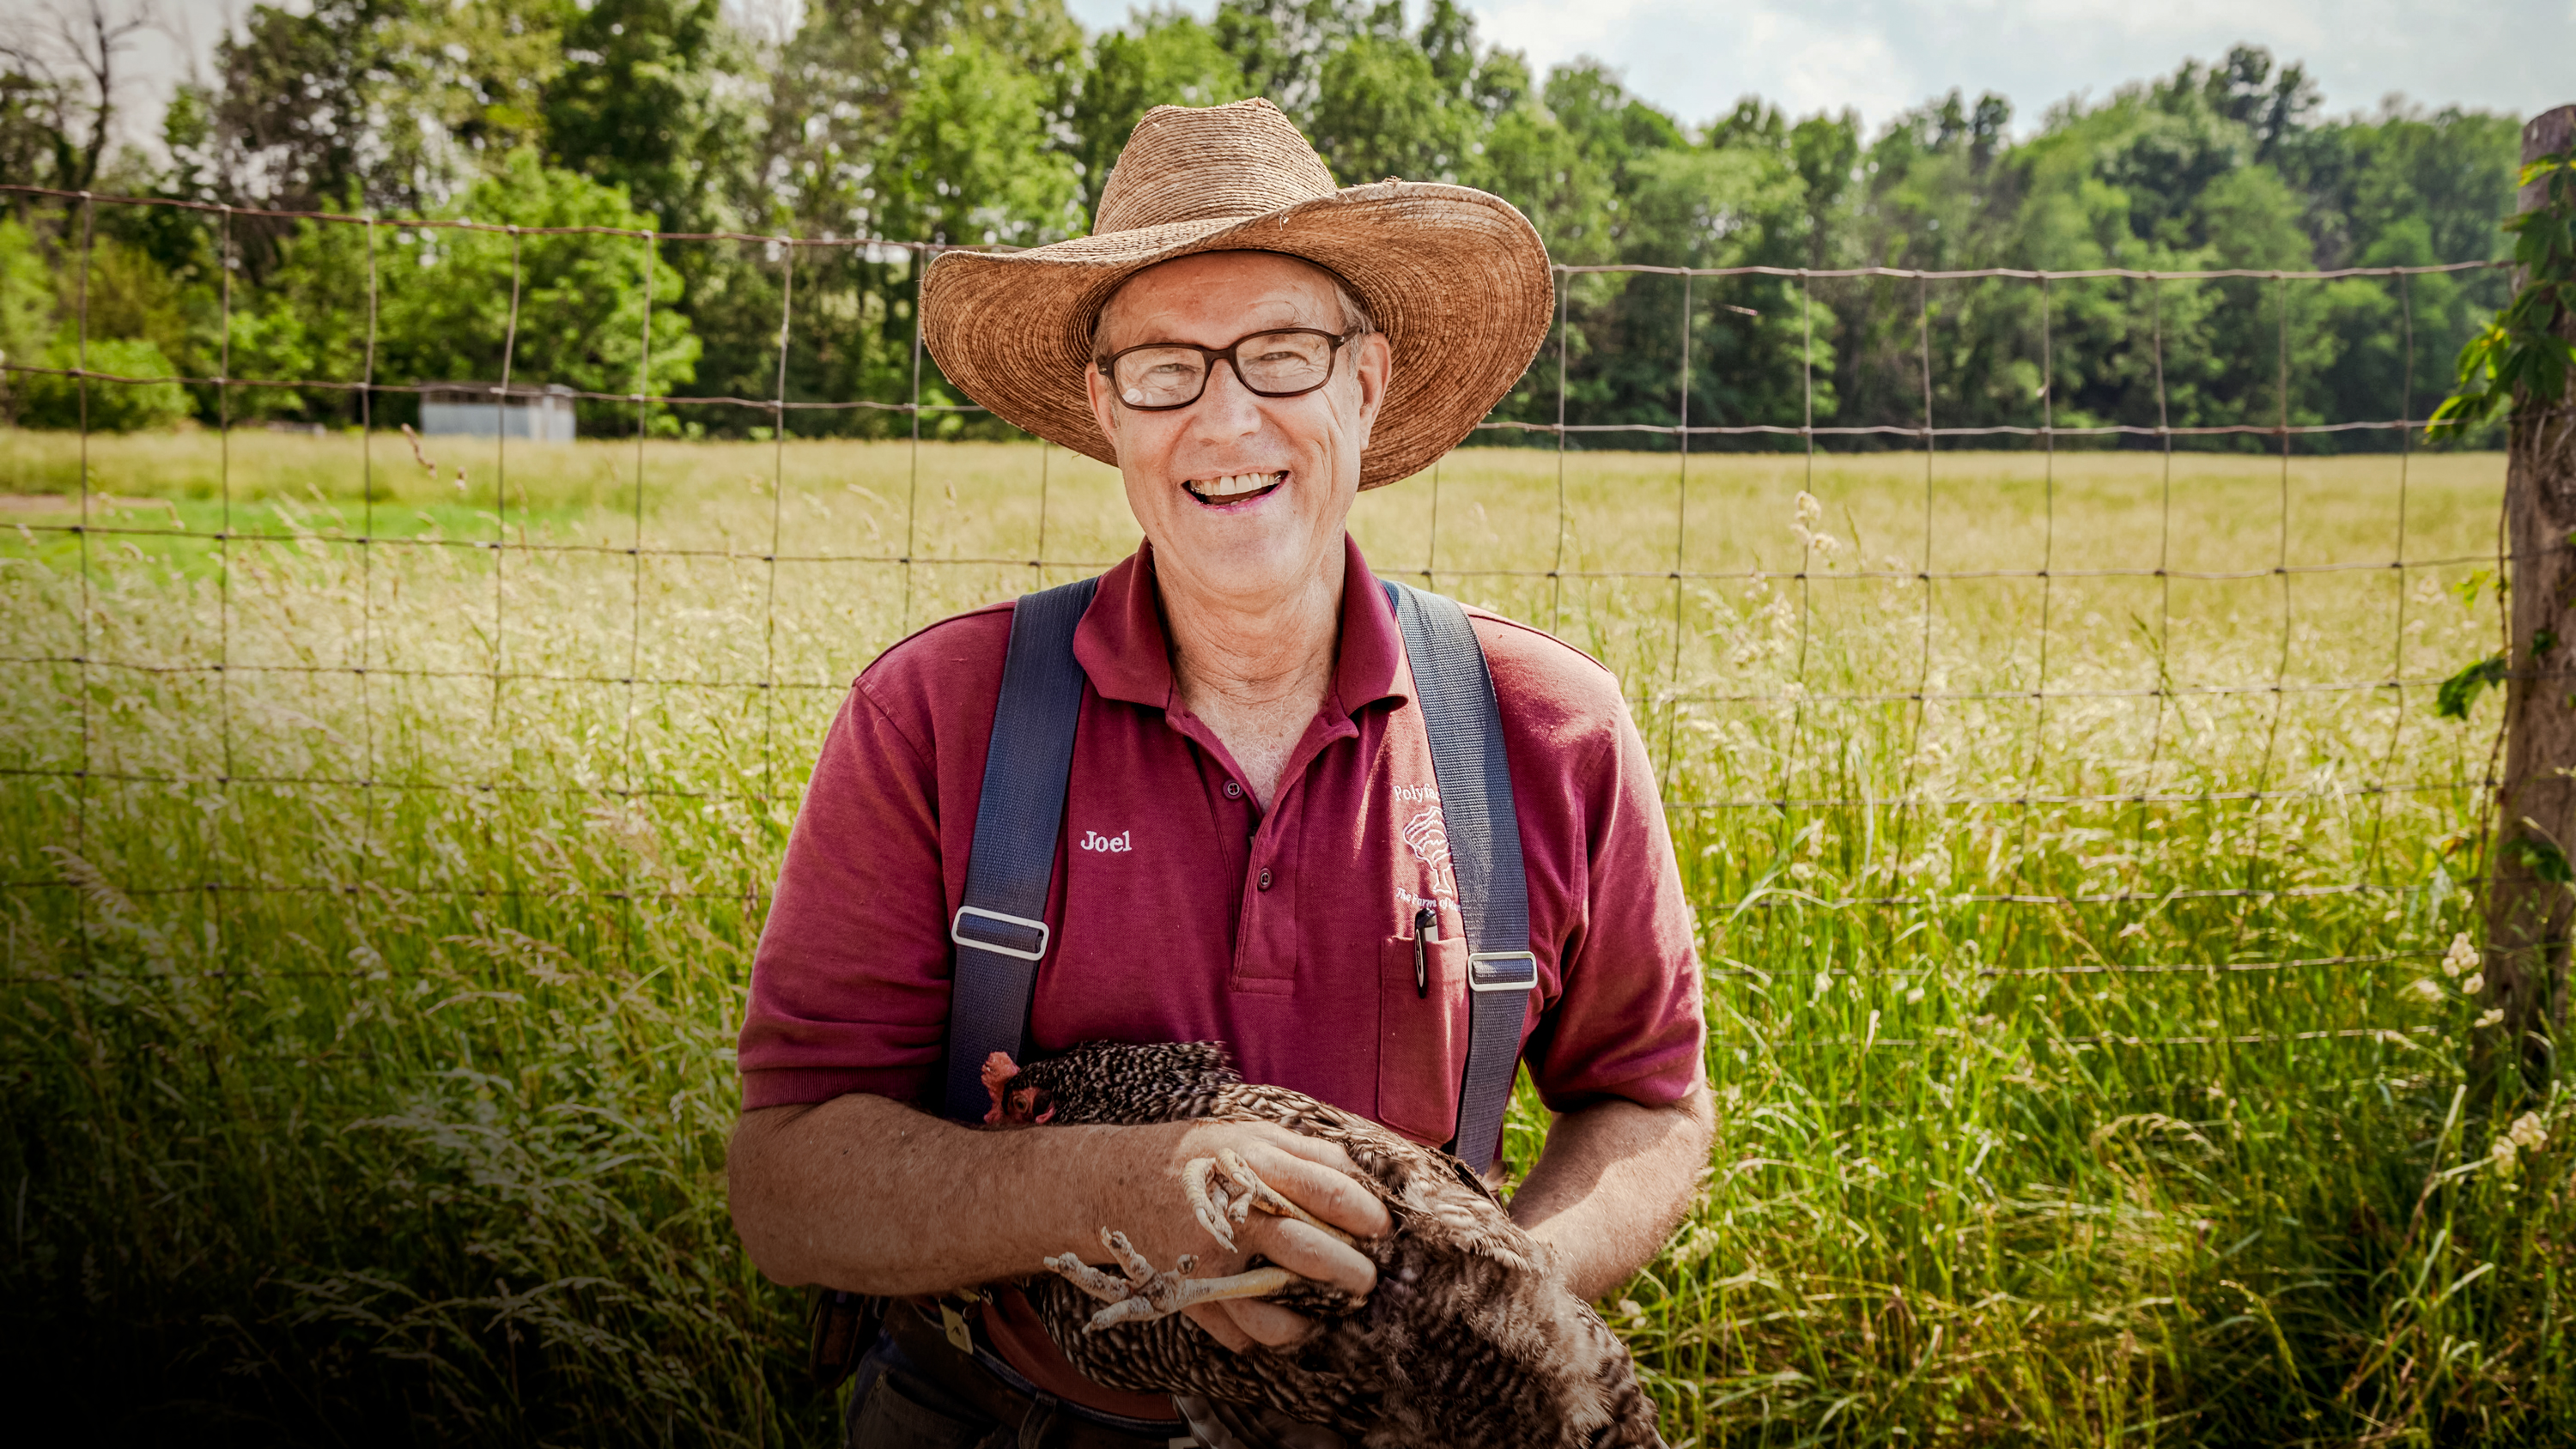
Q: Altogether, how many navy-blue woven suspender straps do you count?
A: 2